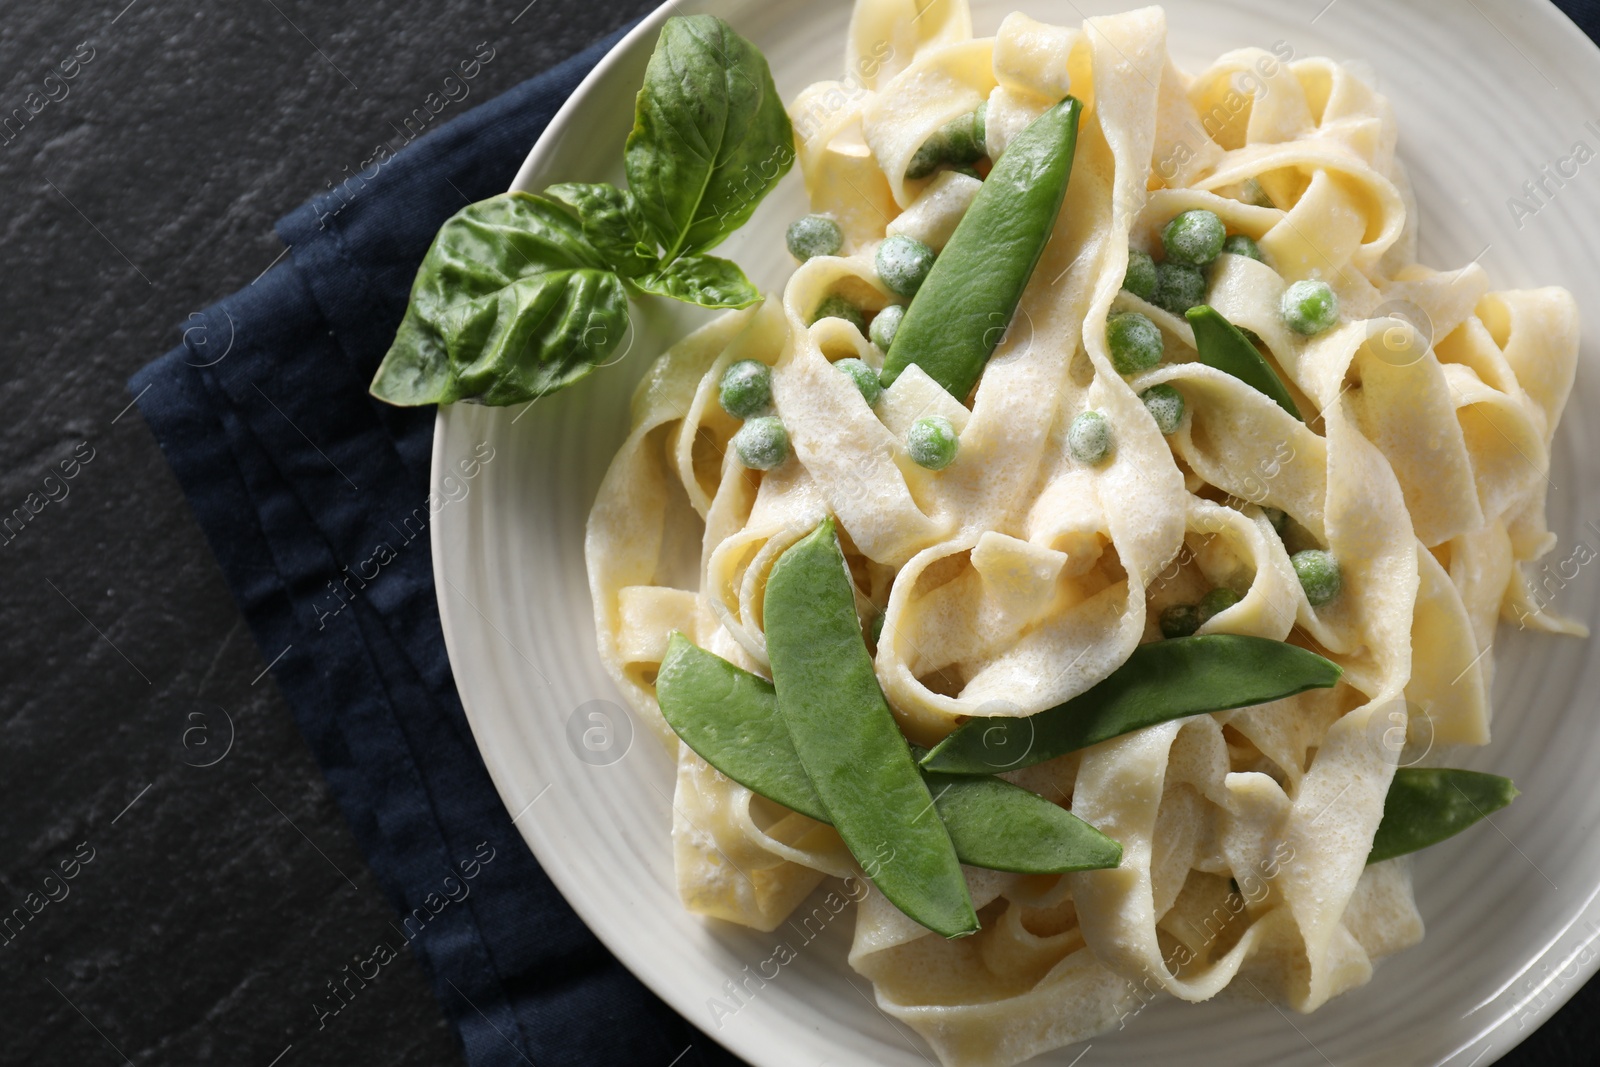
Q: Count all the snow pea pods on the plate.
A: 6